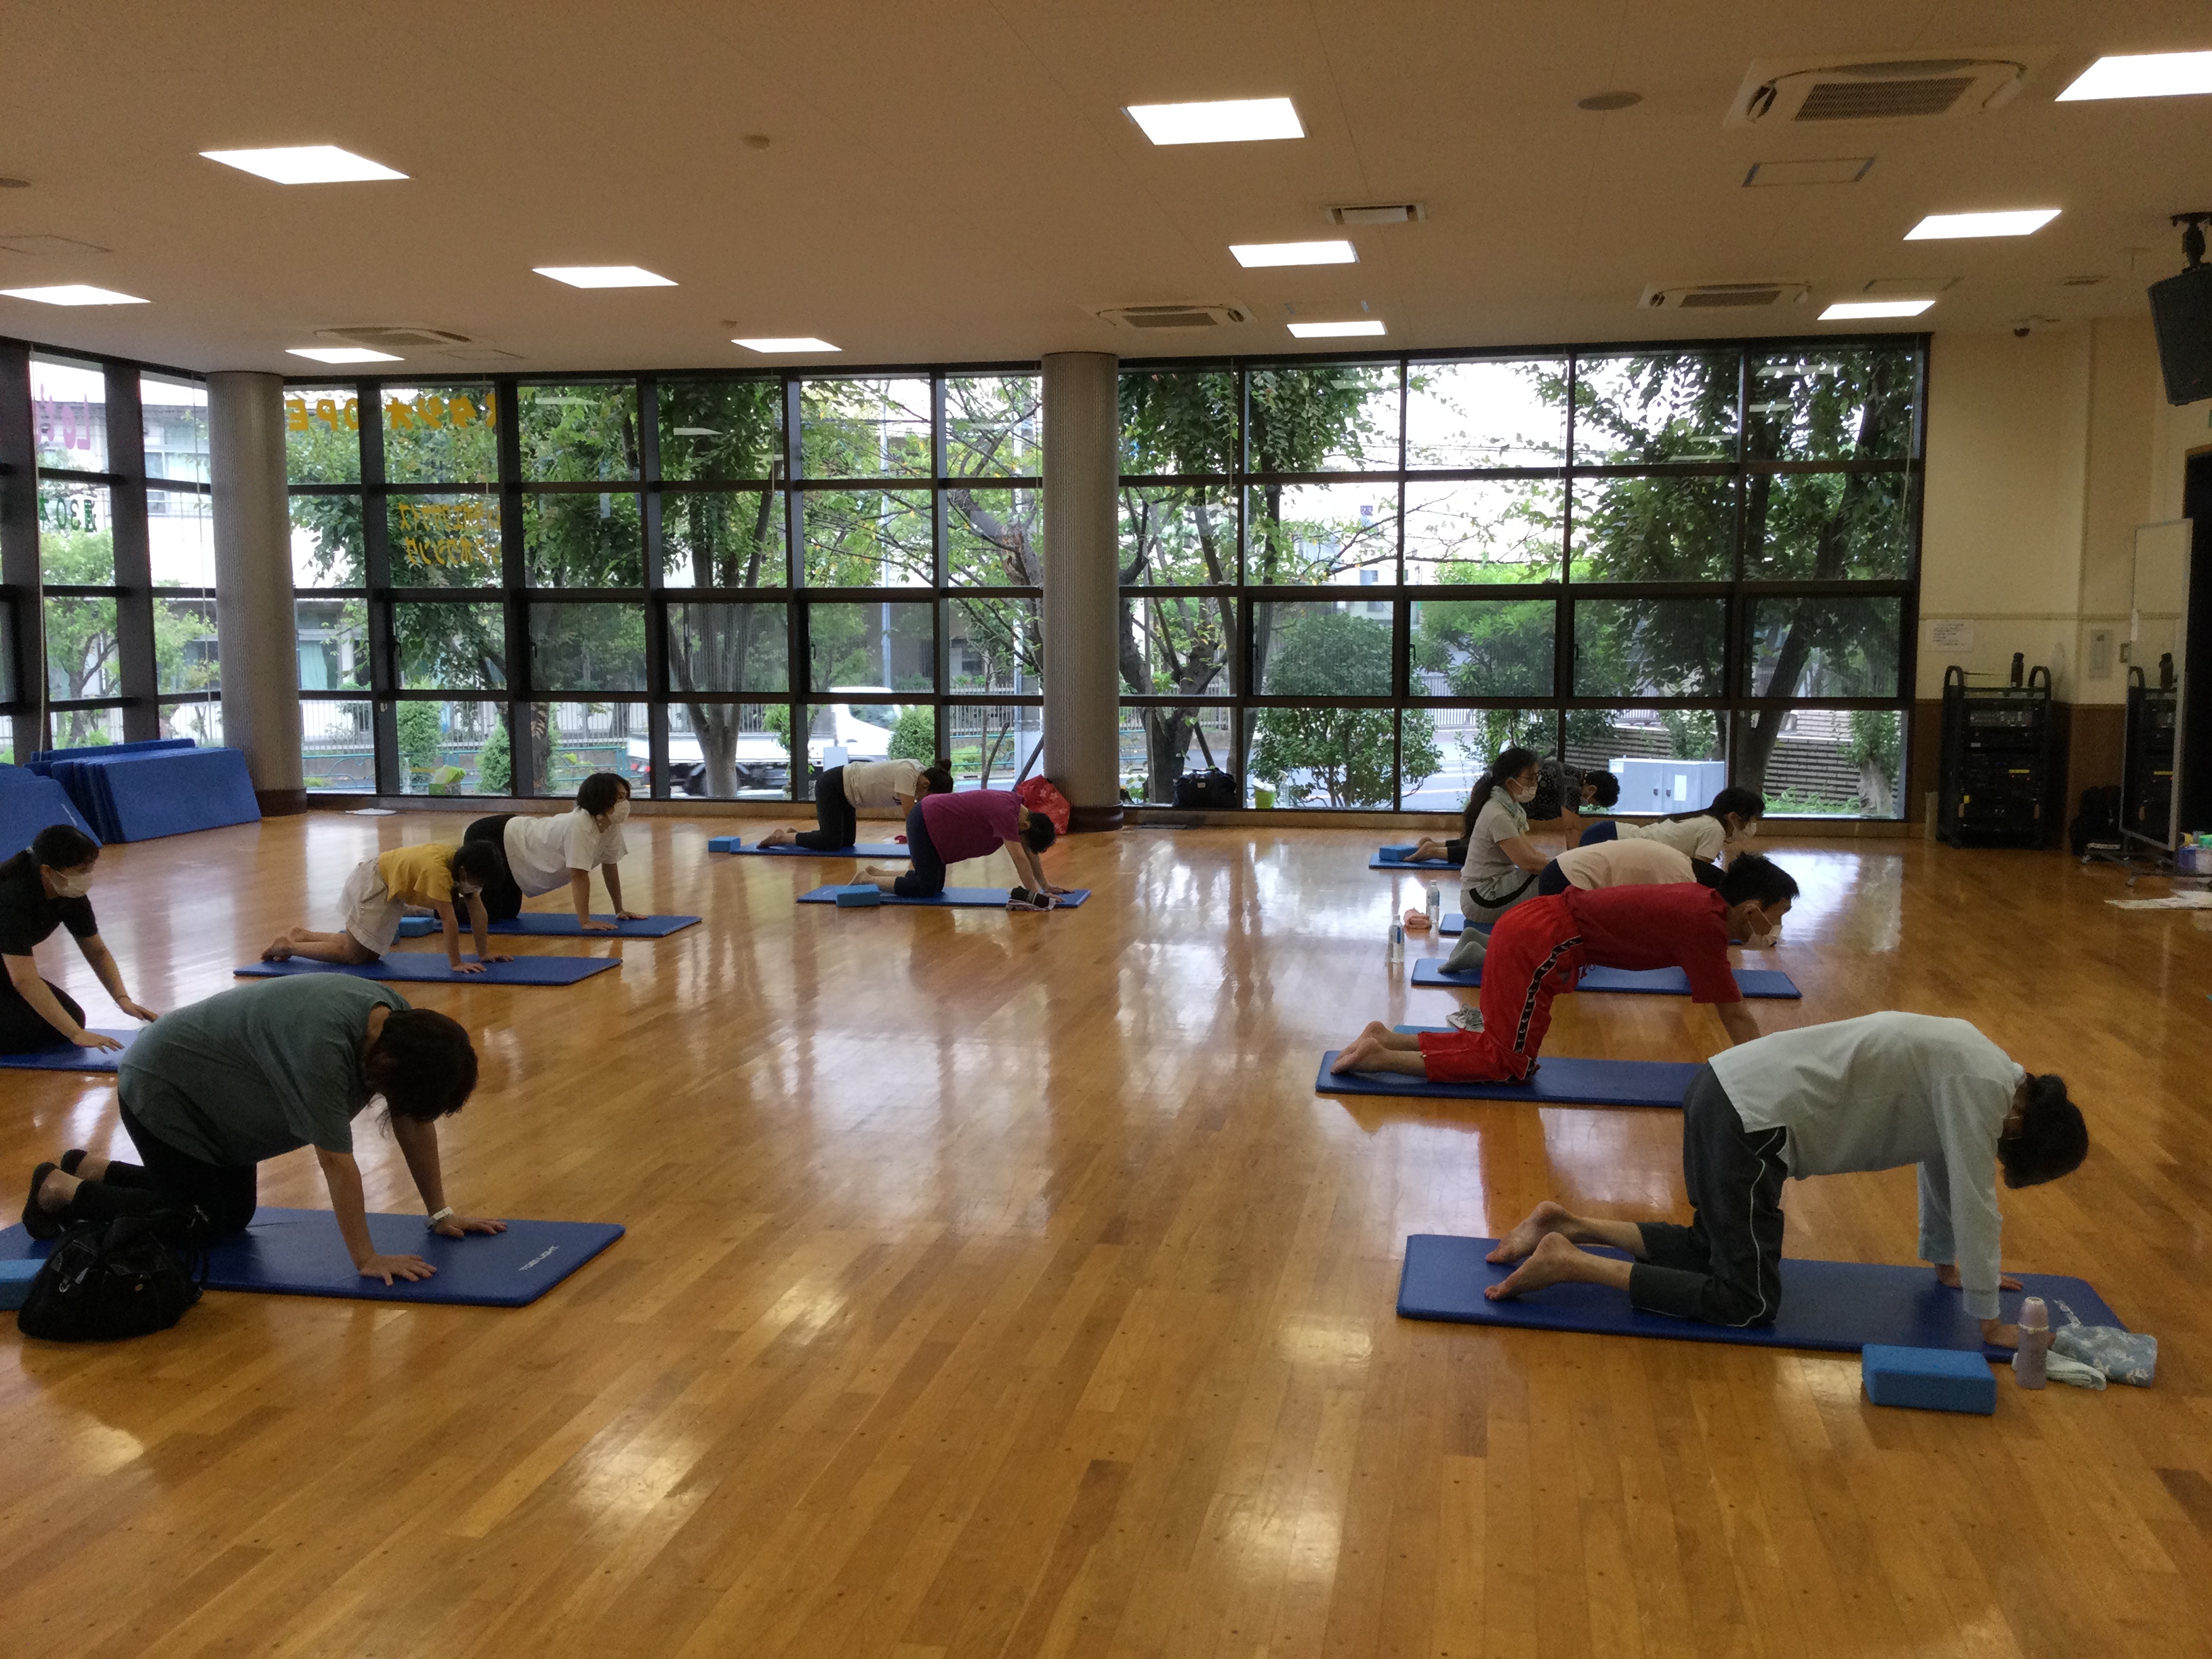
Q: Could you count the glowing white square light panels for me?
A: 11